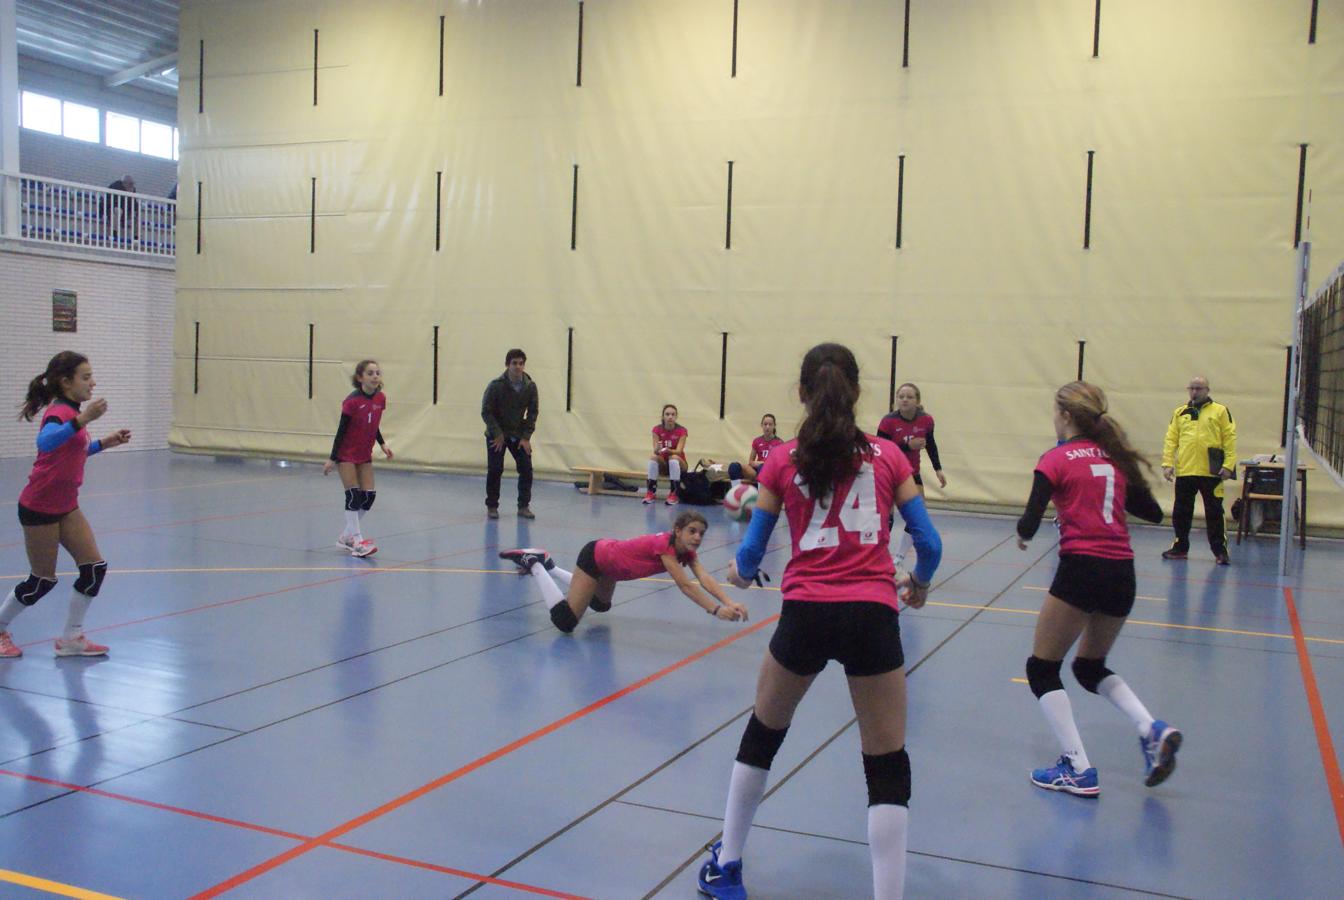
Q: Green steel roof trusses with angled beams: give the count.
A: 0